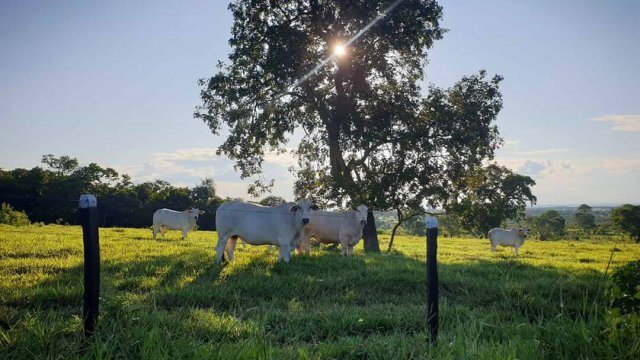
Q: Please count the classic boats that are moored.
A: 0